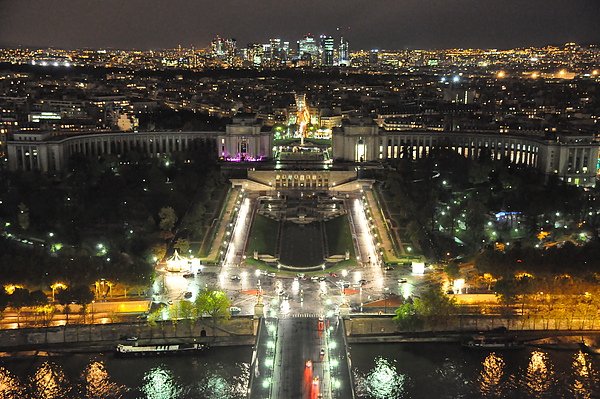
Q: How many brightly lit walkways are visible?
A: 2